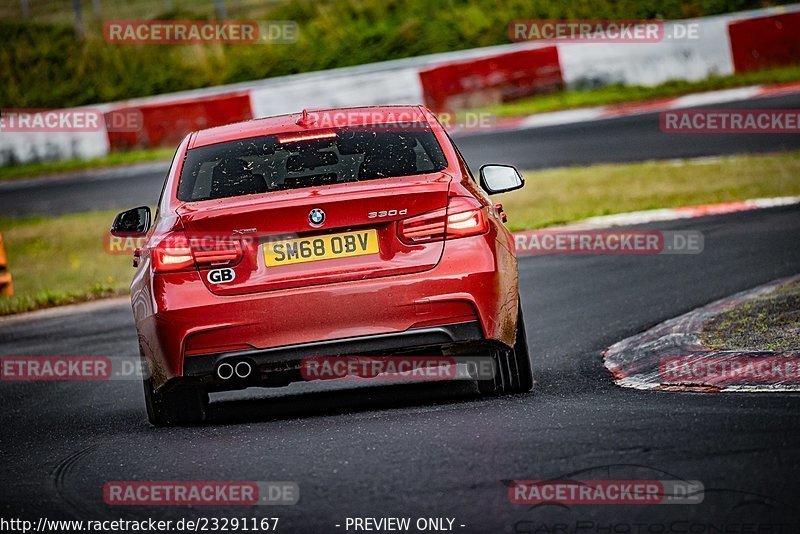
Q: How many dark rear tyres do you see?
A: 2